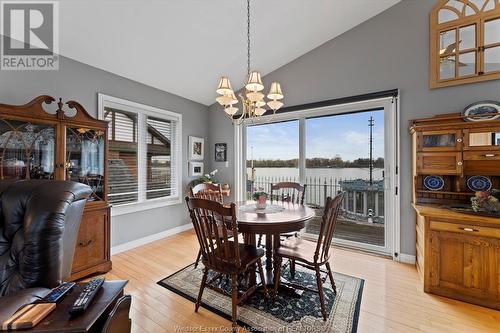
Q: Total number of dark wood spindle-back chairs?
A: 4